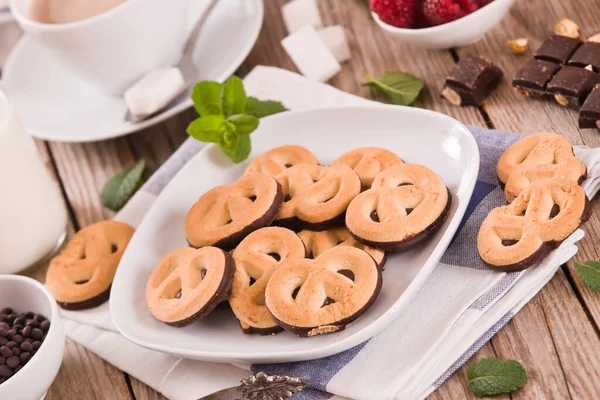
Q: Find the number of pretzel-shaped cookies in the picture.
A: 12